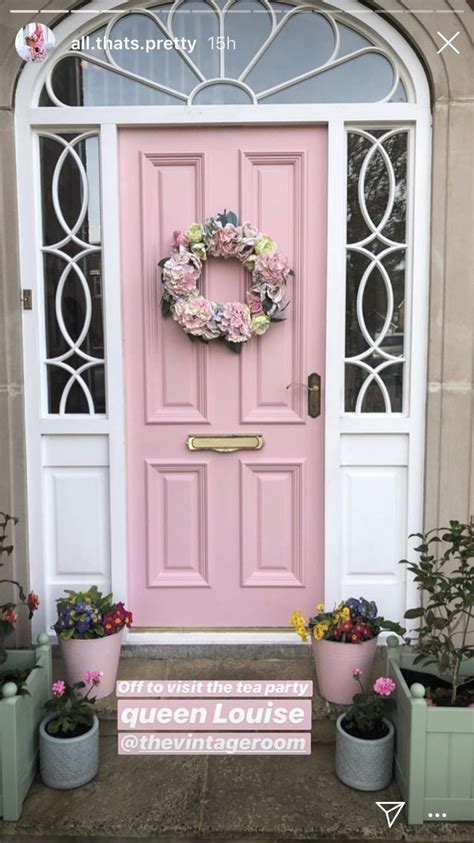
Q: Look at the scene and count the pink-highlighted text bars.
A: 3